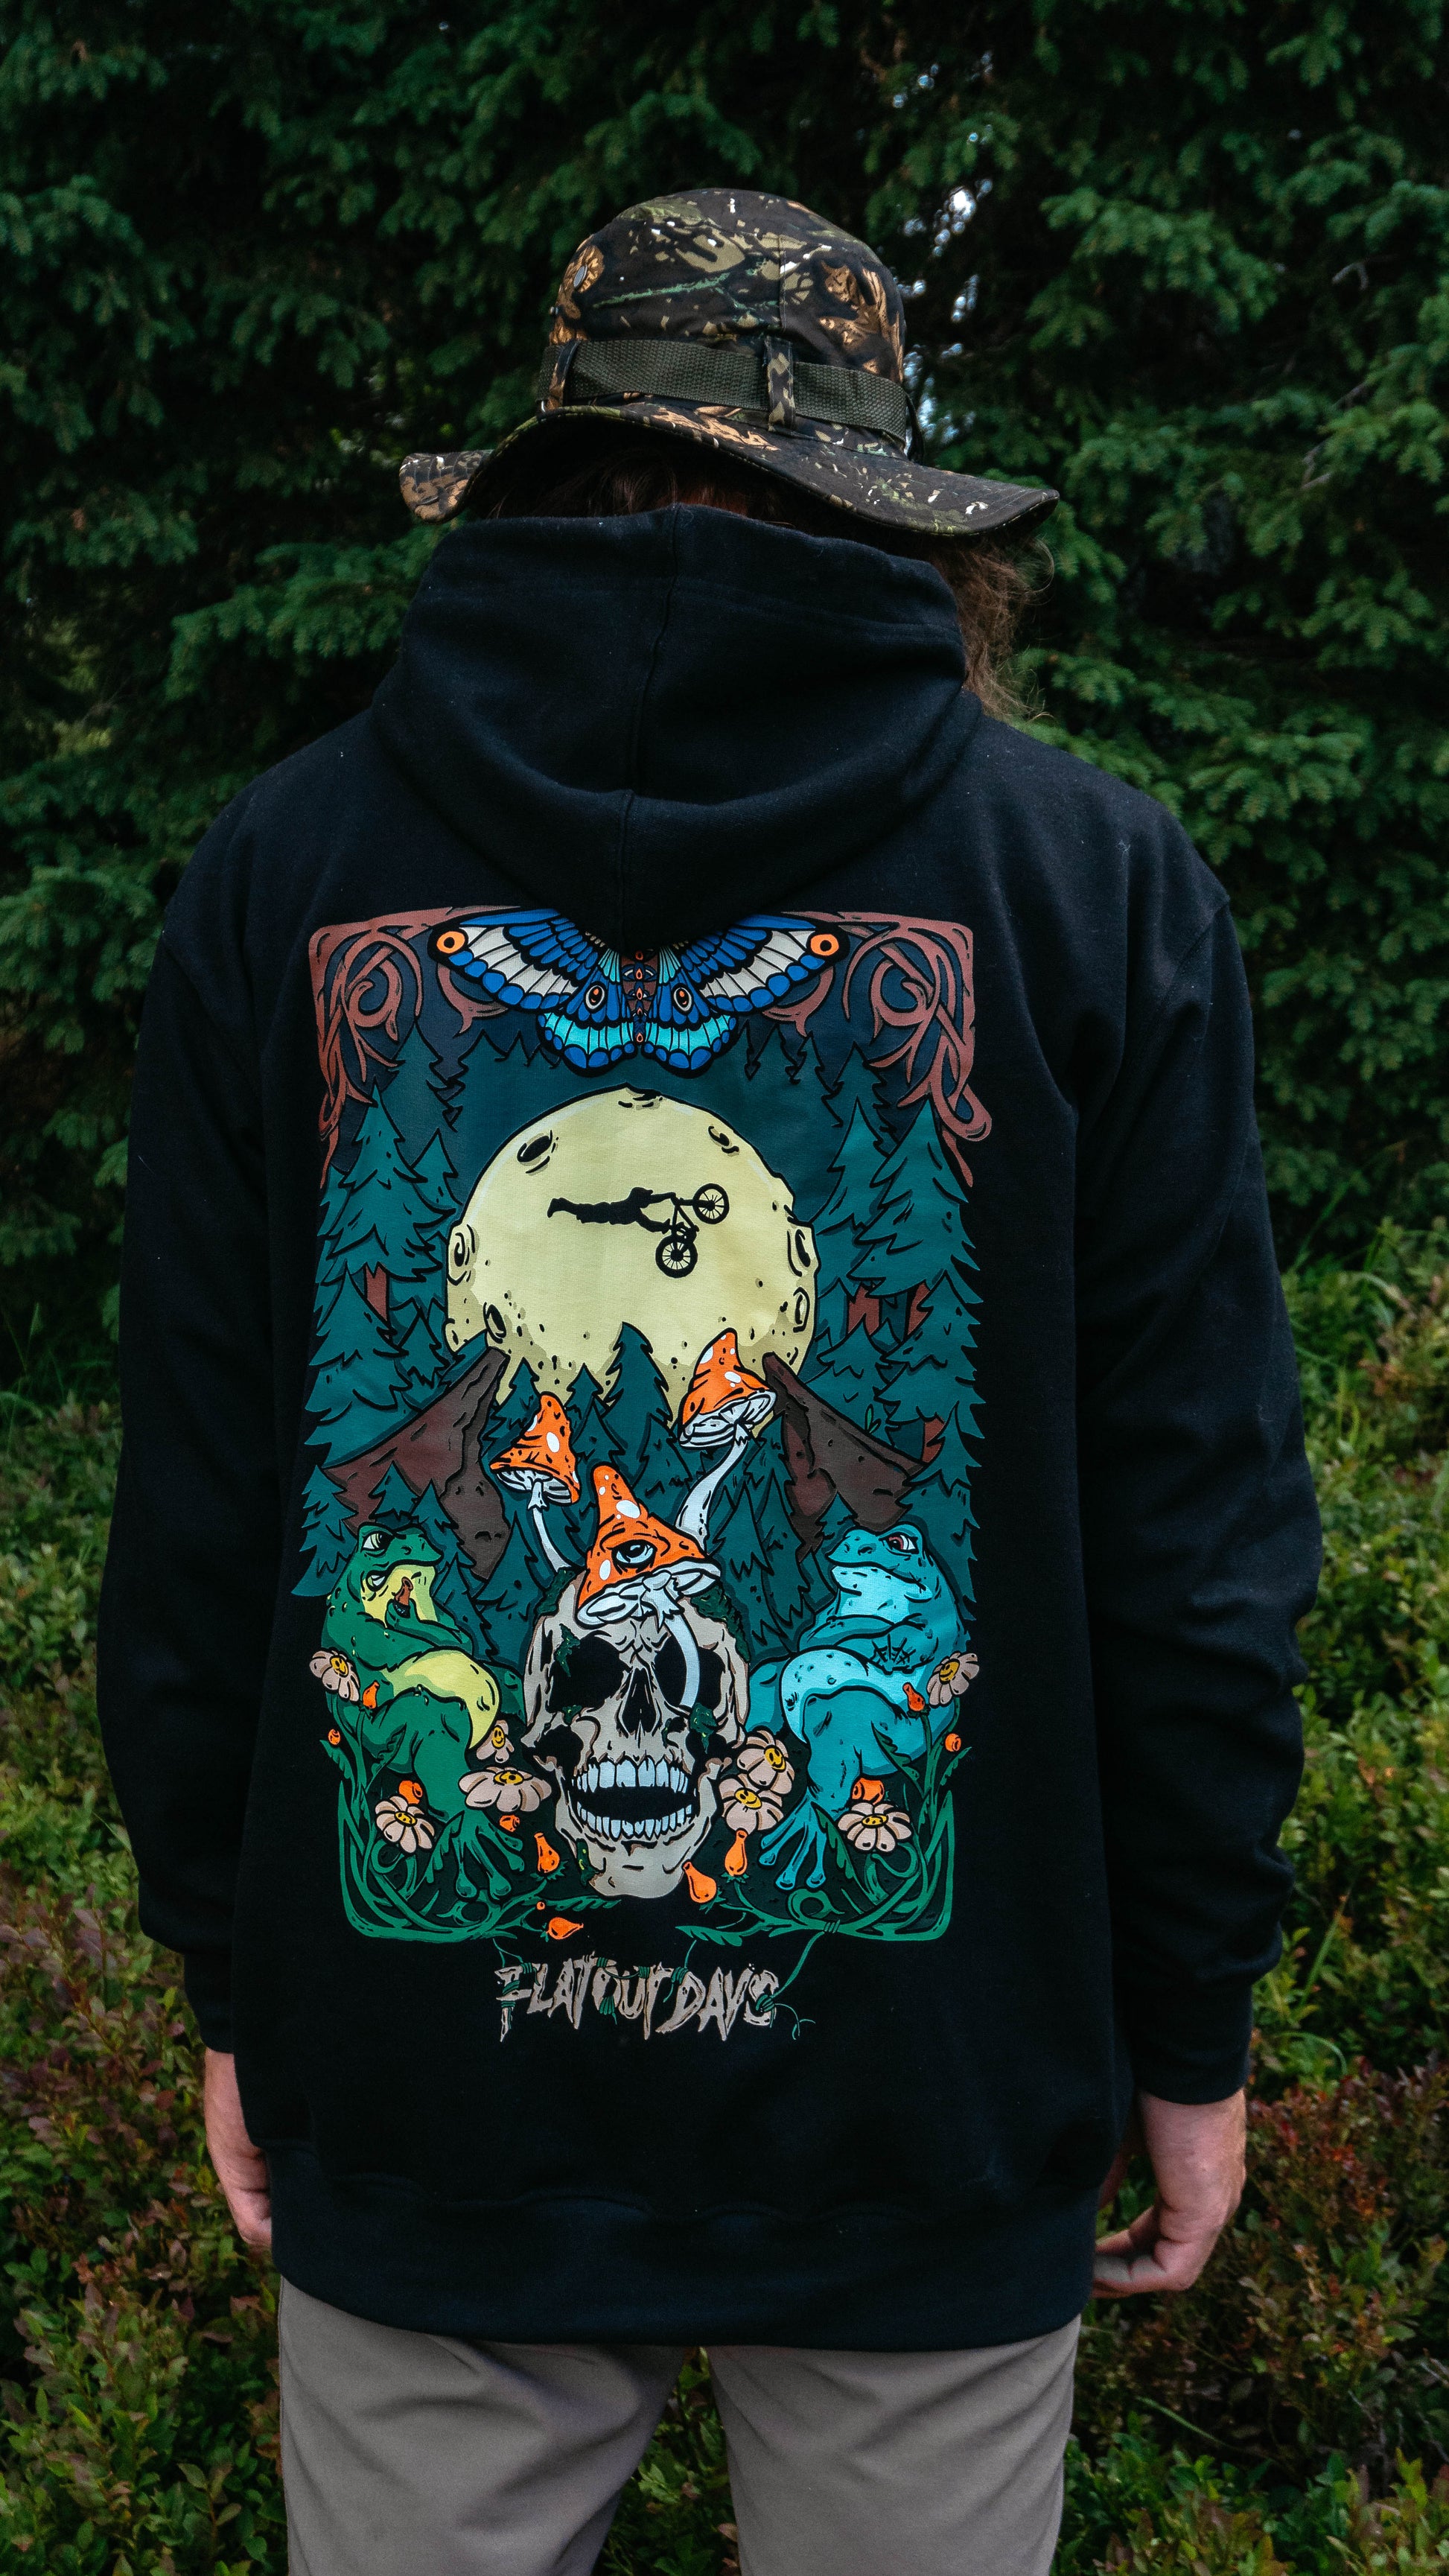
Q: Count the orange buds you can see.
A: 12